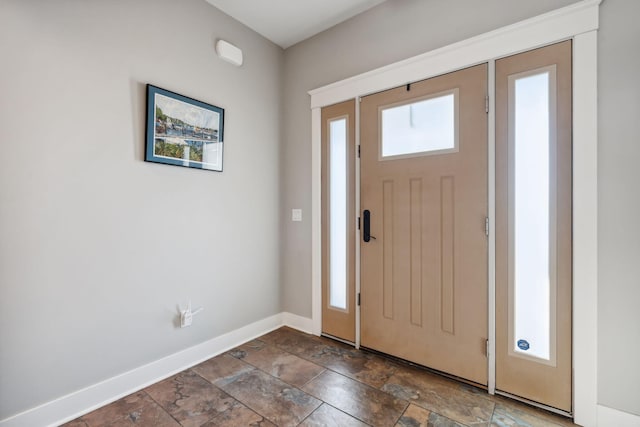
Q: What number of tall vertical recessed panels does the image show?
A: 3